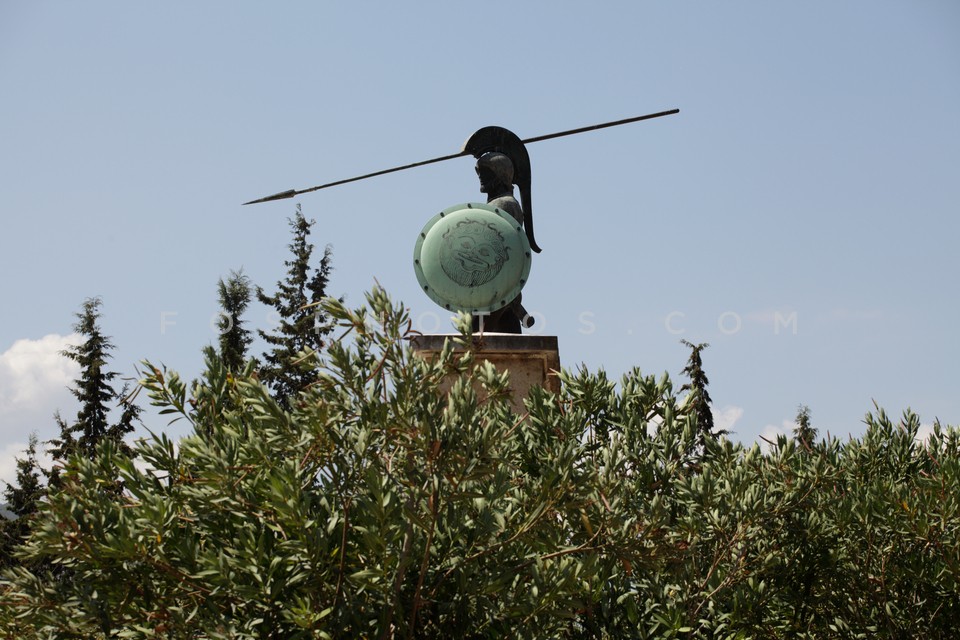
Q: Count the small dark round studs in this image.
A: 12